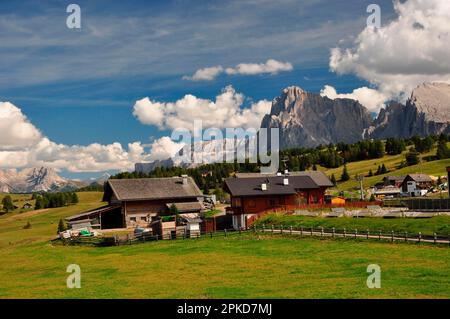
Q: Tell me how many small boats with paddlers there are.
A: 0